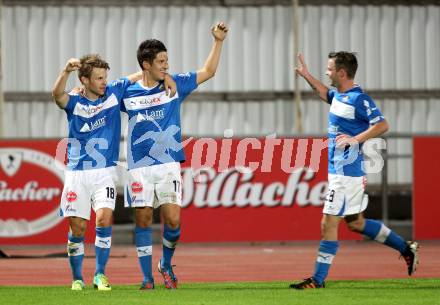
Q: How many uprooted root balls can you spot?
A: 0